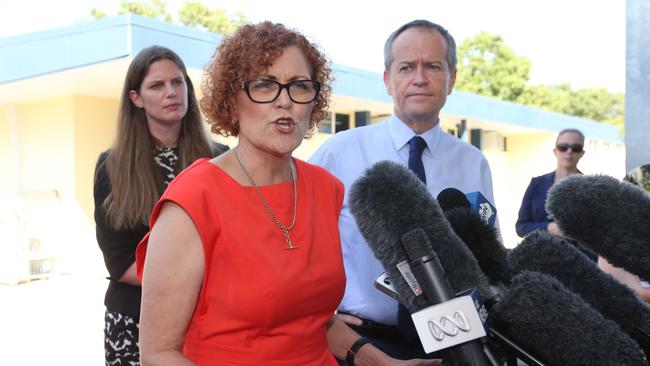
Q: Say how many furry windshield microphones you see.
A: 5